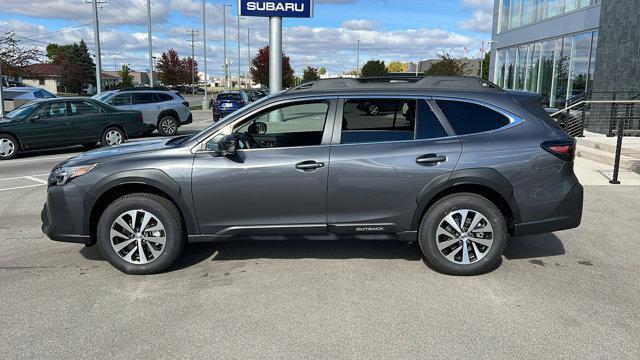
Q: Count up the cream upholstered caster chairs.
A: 0